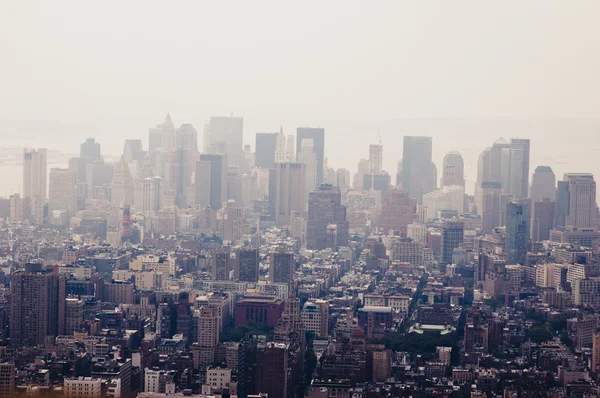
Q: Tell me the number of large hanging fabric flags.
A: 0